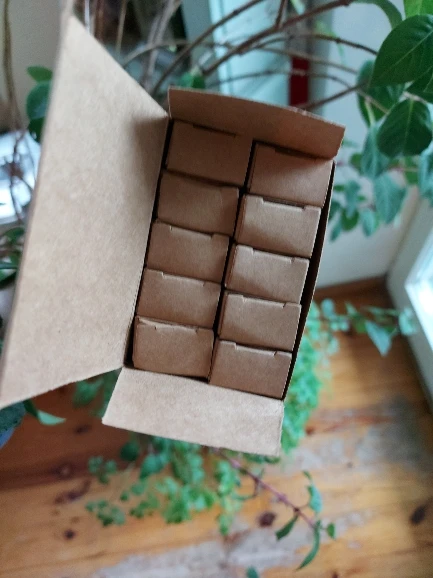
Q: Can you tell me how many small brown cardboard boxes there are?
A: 10